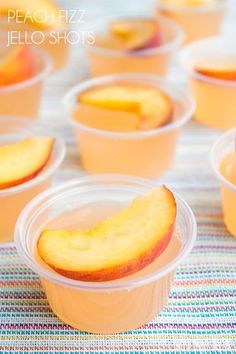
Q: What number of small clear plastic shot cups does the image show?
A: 9